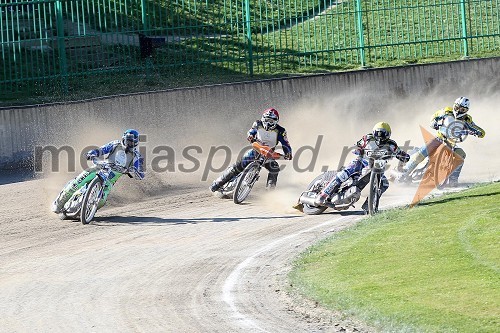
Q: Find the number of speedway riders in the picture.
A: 4